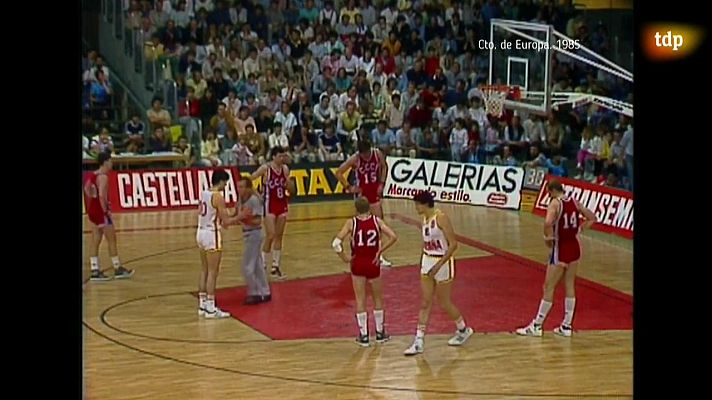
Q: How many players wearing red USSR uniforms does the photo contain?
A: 5